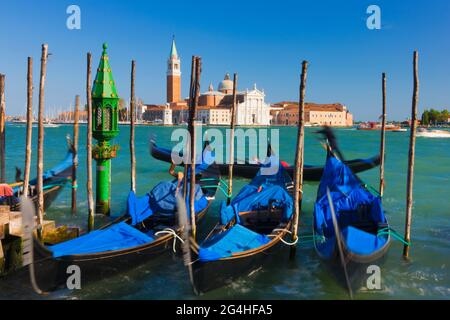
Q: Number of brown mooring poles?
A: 12